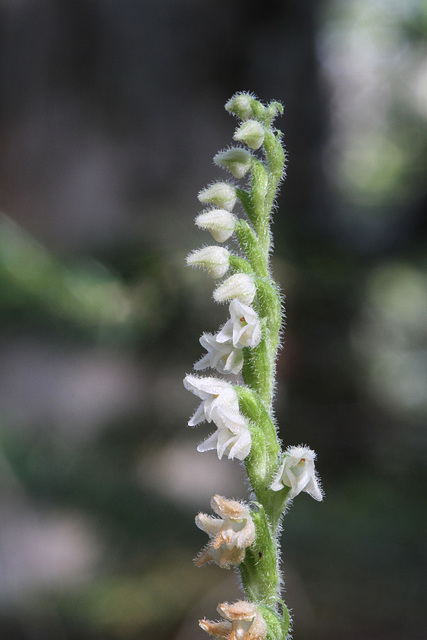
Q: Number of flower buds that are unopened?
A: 7